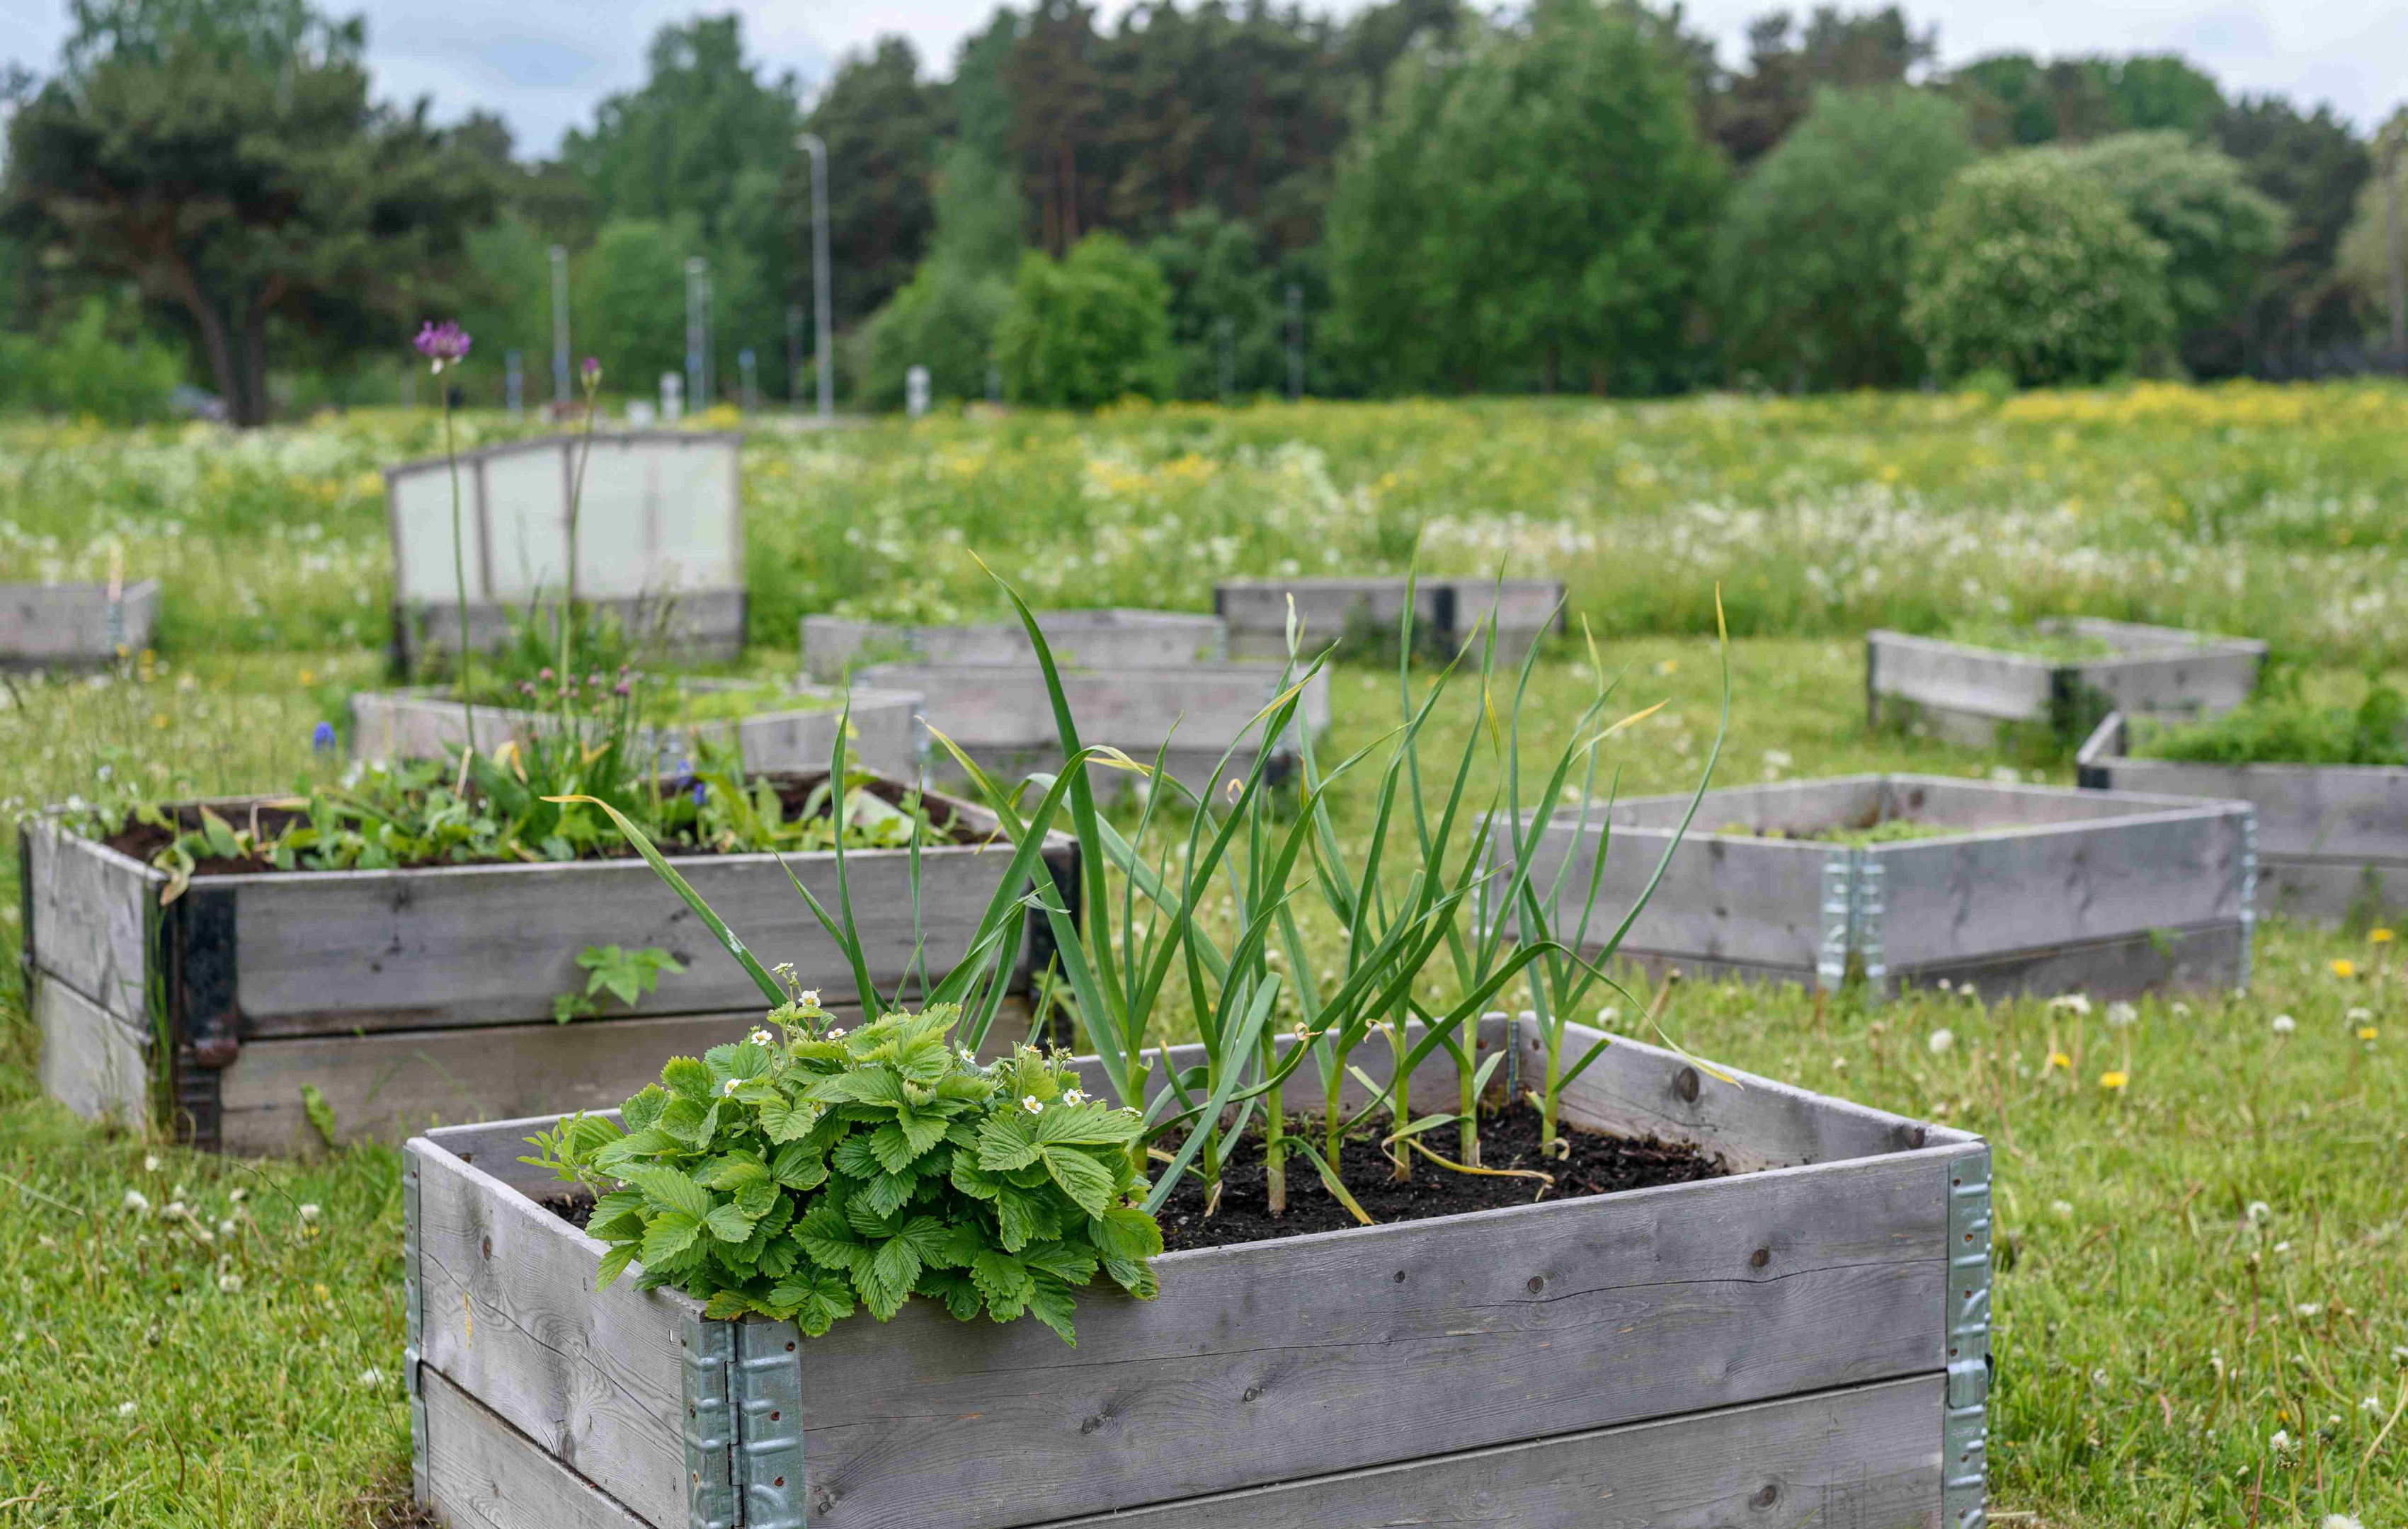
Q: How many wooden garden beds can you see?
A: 11